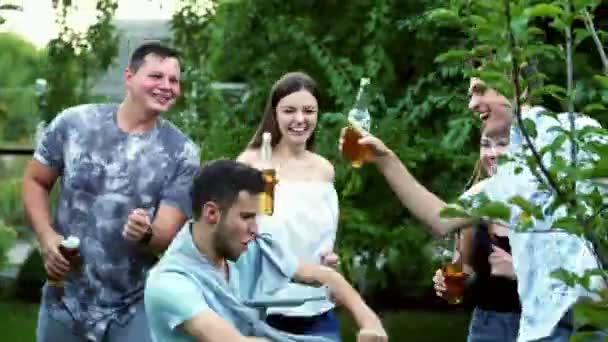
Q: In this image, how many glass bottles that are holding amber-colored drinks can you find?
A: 4